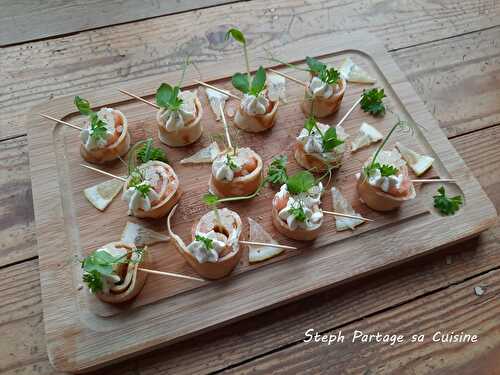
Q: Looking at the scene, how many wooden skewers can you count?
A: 11